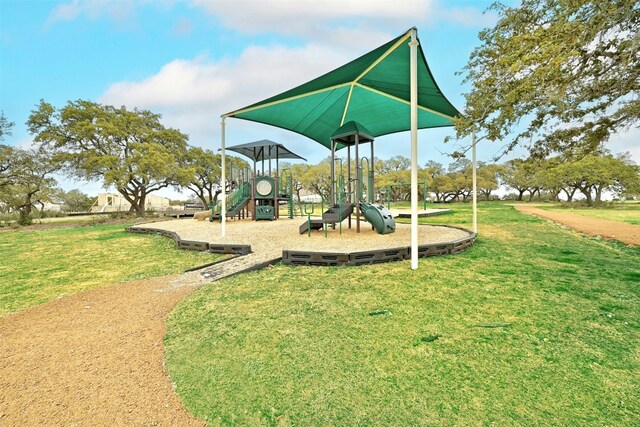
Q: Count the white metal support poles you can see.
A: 3